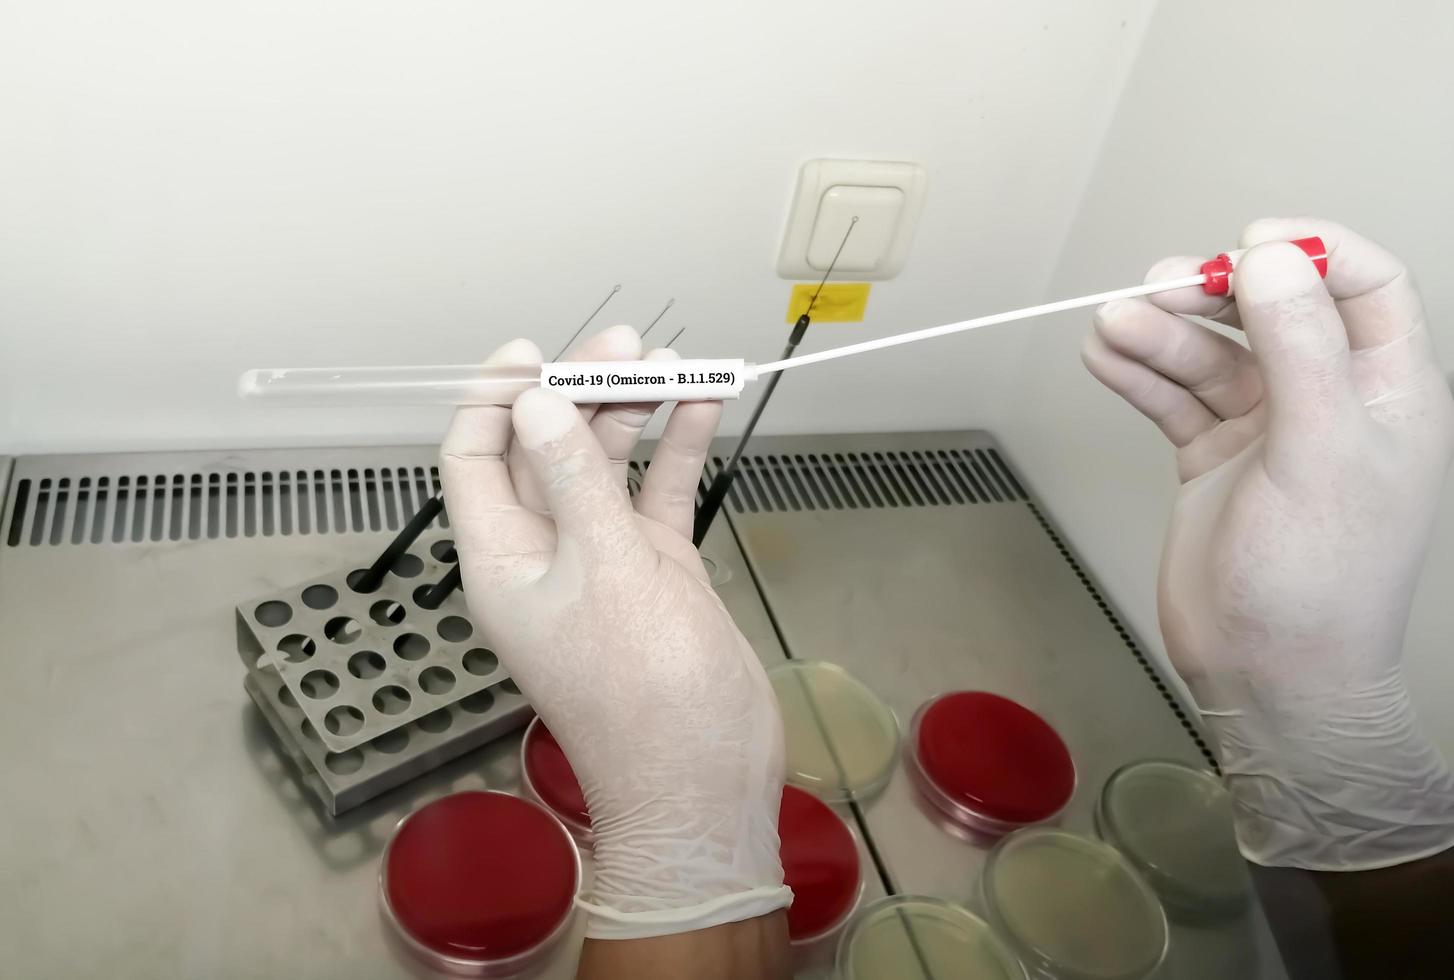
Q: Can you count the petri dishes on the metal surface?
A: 8